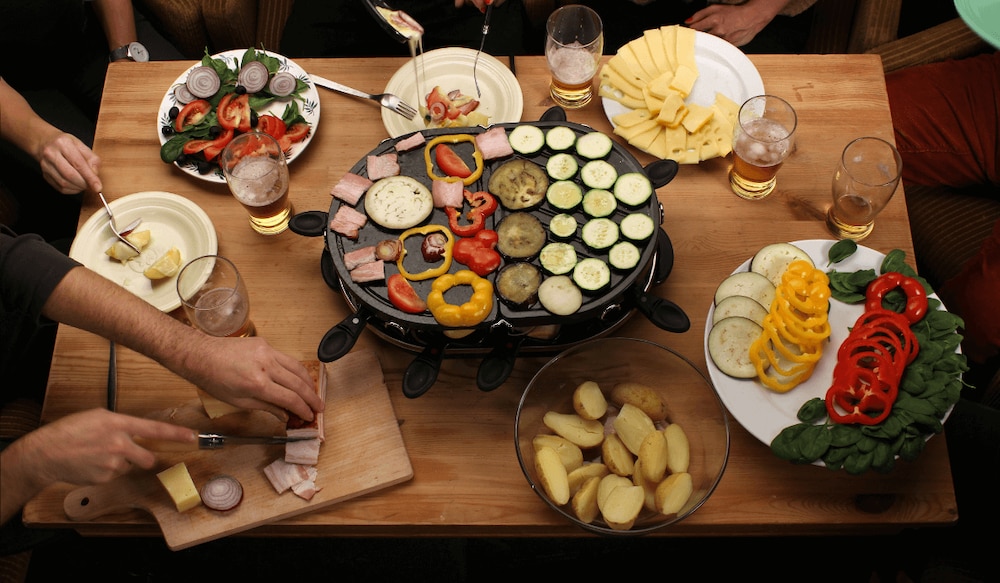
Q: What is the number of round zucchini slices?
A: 14